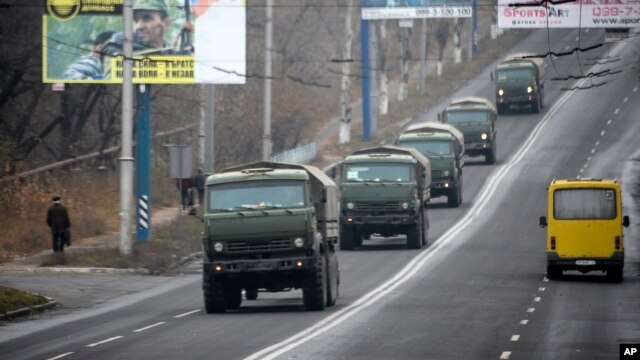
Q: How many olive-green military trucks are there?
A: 5